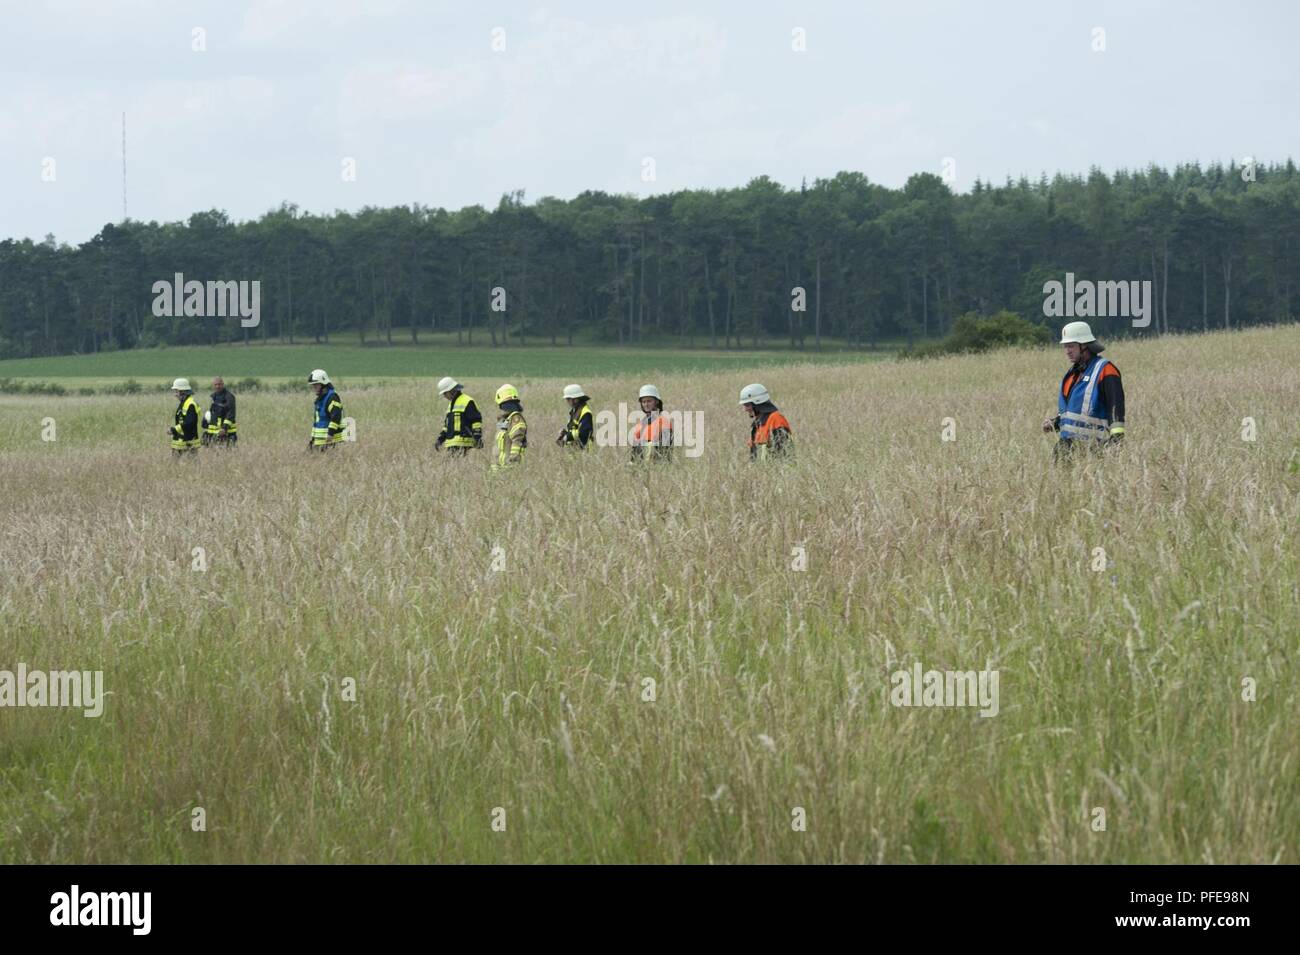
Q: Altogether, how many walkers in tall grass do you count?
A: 9